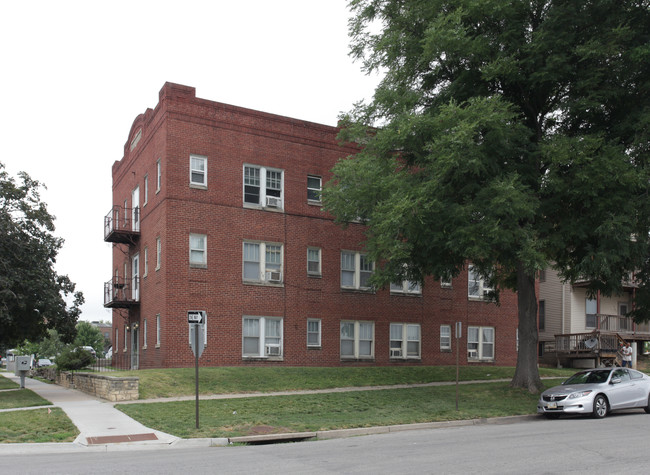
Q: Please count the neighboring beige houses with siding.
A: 1